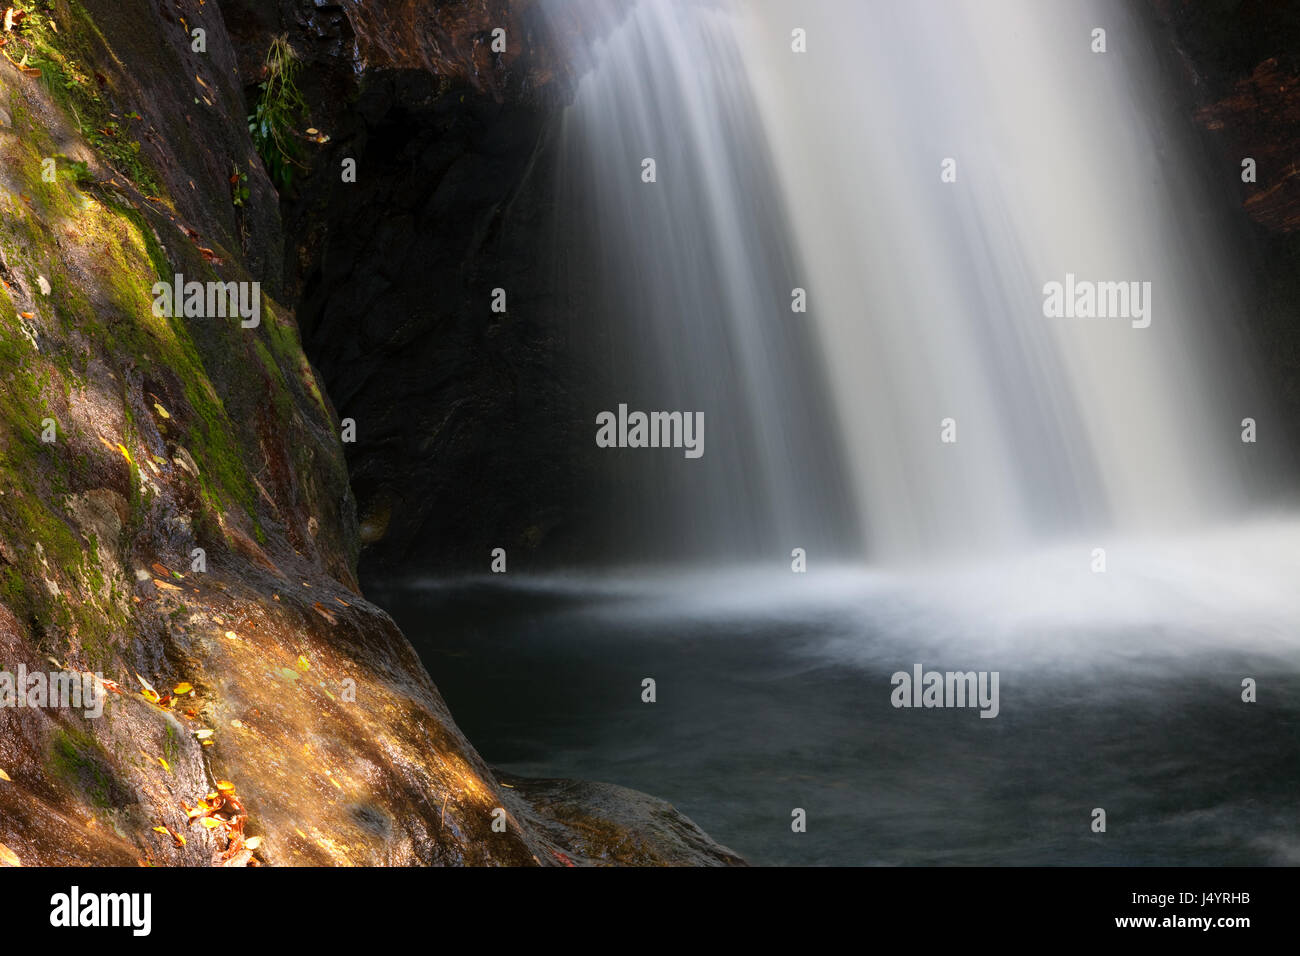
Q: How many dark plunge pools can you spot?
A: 1